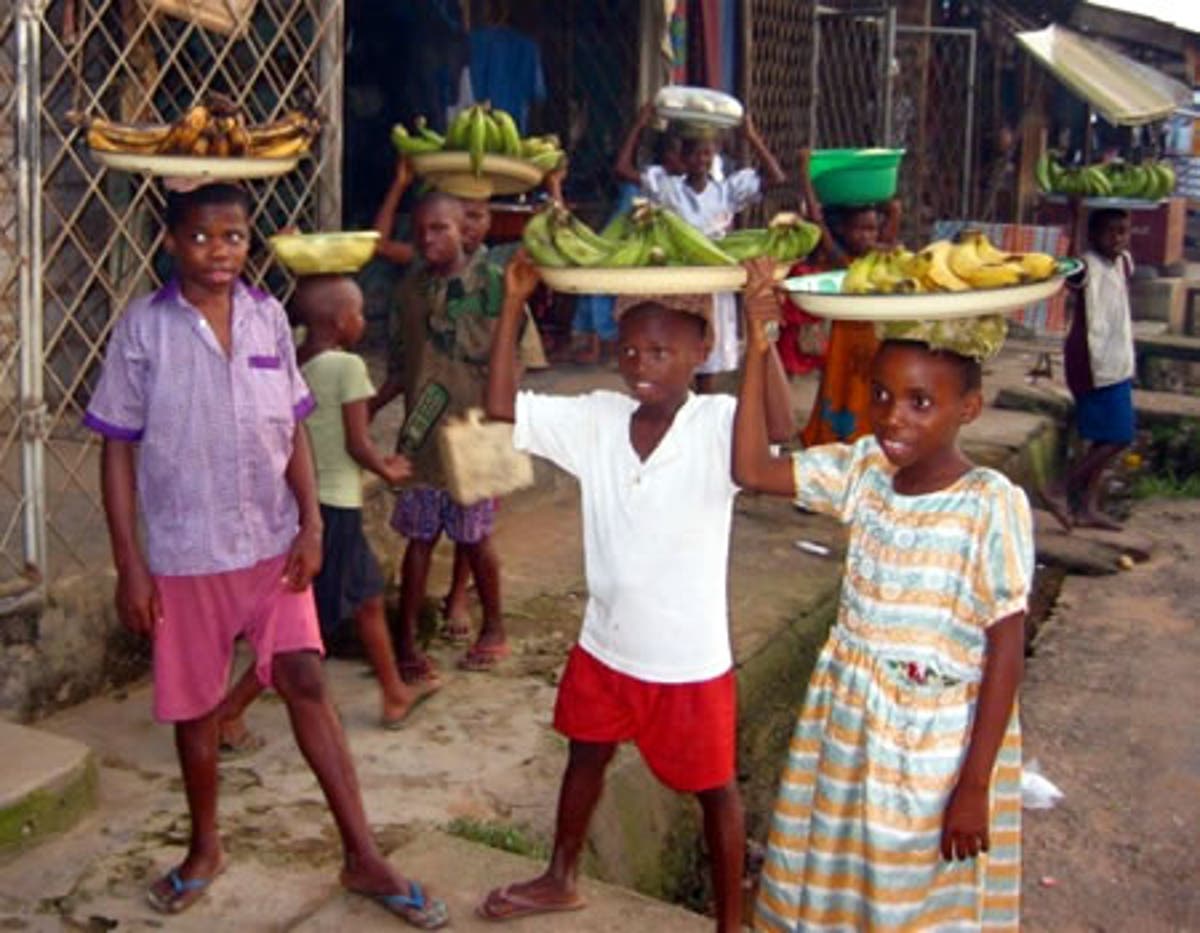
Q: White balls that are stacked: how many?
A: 0